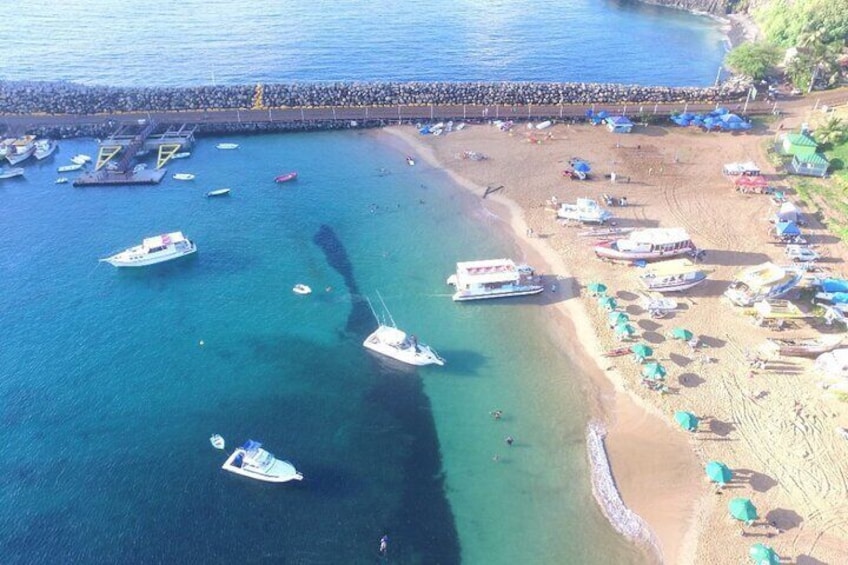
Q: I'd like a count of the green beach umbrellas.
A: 11